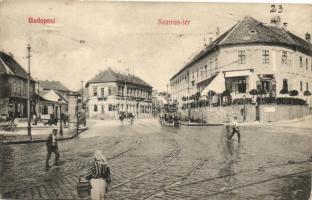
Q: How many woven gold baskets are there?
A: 0